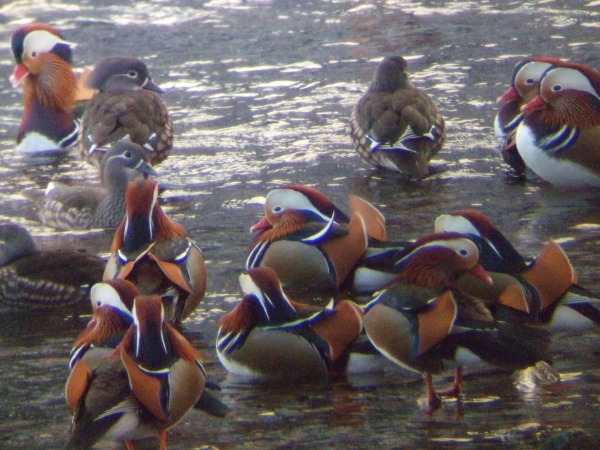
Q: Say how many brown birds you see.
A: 4